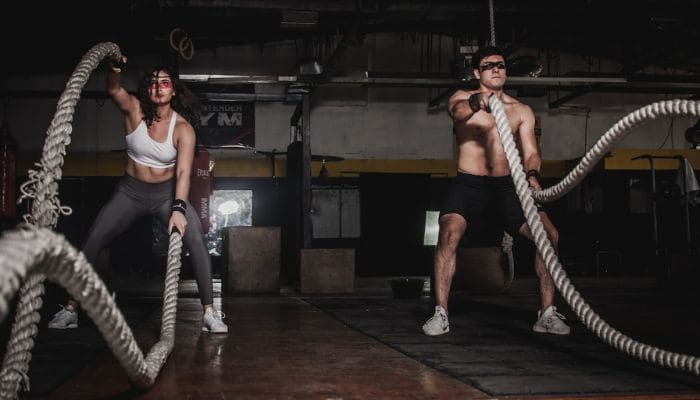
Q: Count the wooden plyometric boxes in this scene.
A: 3